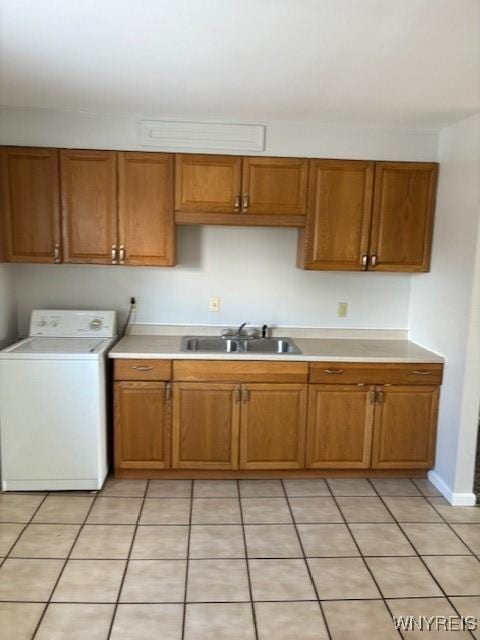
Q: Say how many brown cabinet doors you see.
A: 12